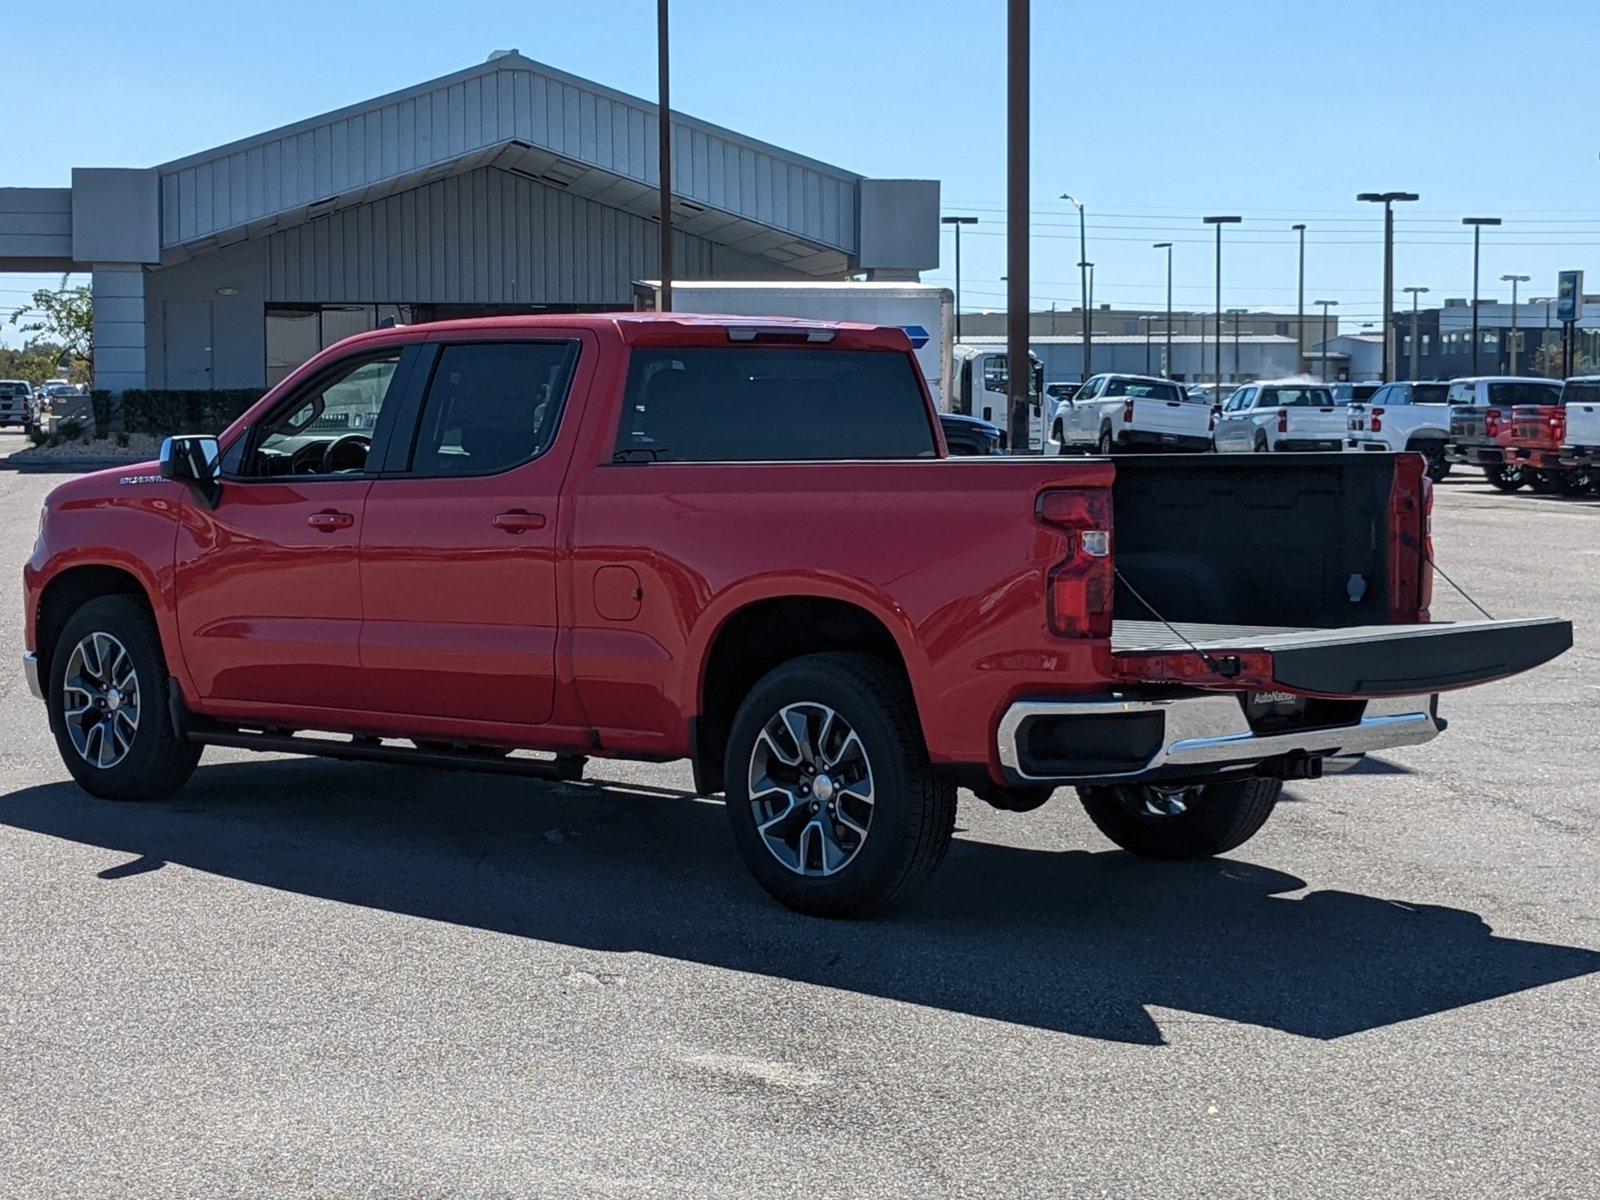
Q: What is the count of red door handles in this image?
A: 2